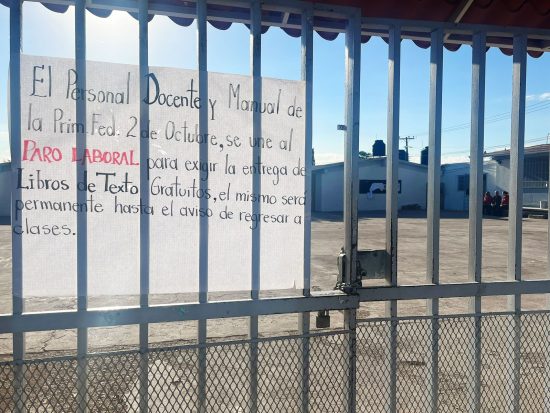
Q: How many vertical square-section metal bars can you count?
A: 11